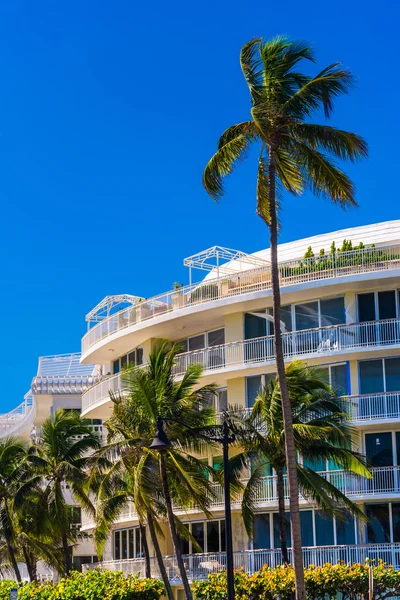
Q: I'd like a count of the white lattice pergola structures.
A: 2